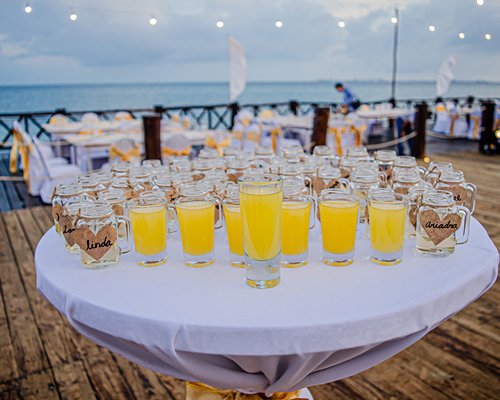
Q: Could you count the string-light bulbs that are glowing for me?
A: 11